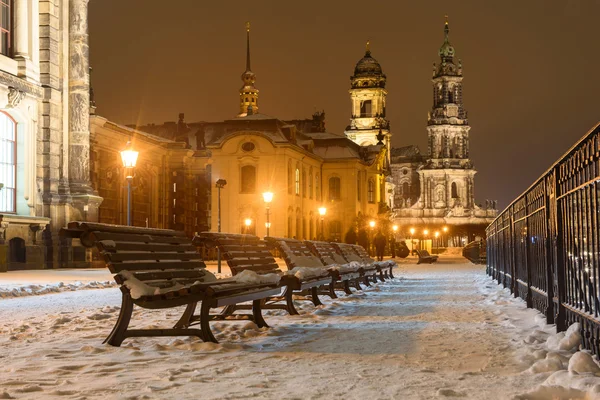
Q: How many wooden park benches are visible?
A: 7